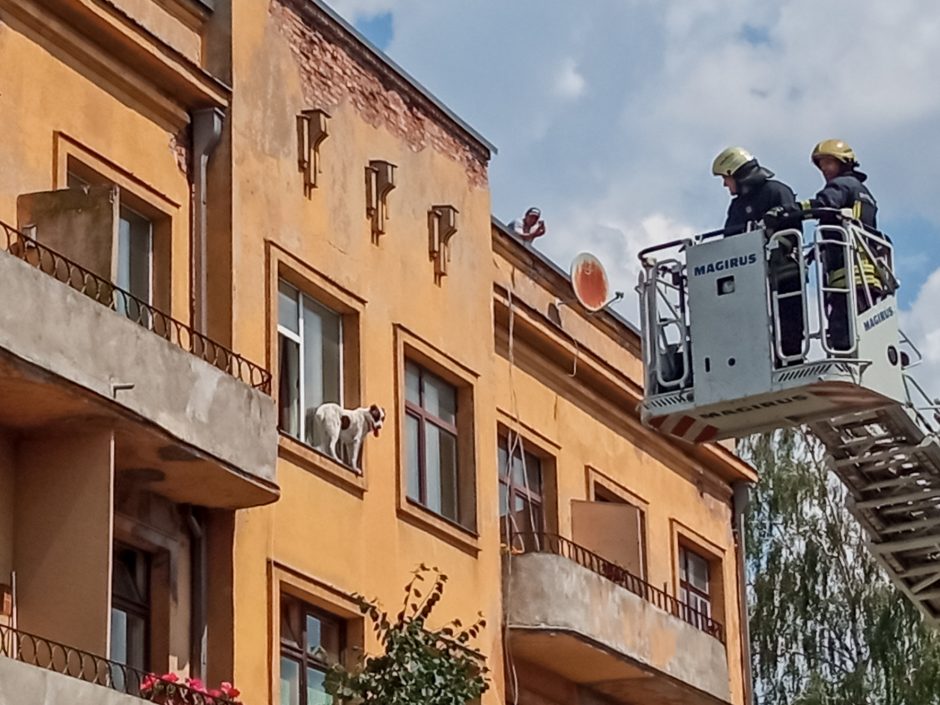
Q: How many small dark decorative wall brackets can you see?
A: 3